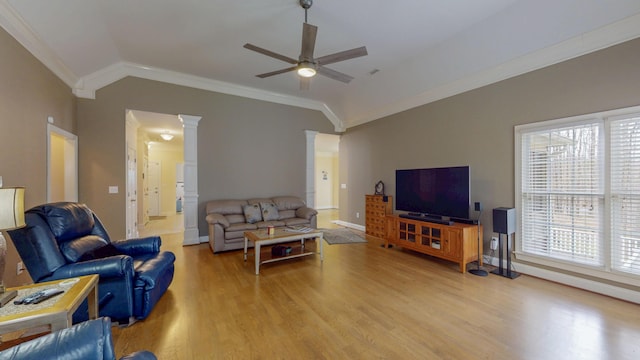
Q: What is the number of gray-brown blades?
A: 6